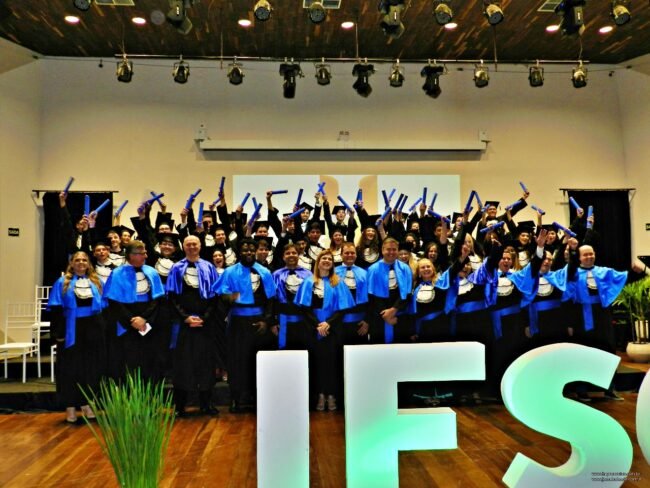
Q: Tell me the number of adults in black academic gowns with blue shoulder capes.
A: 13